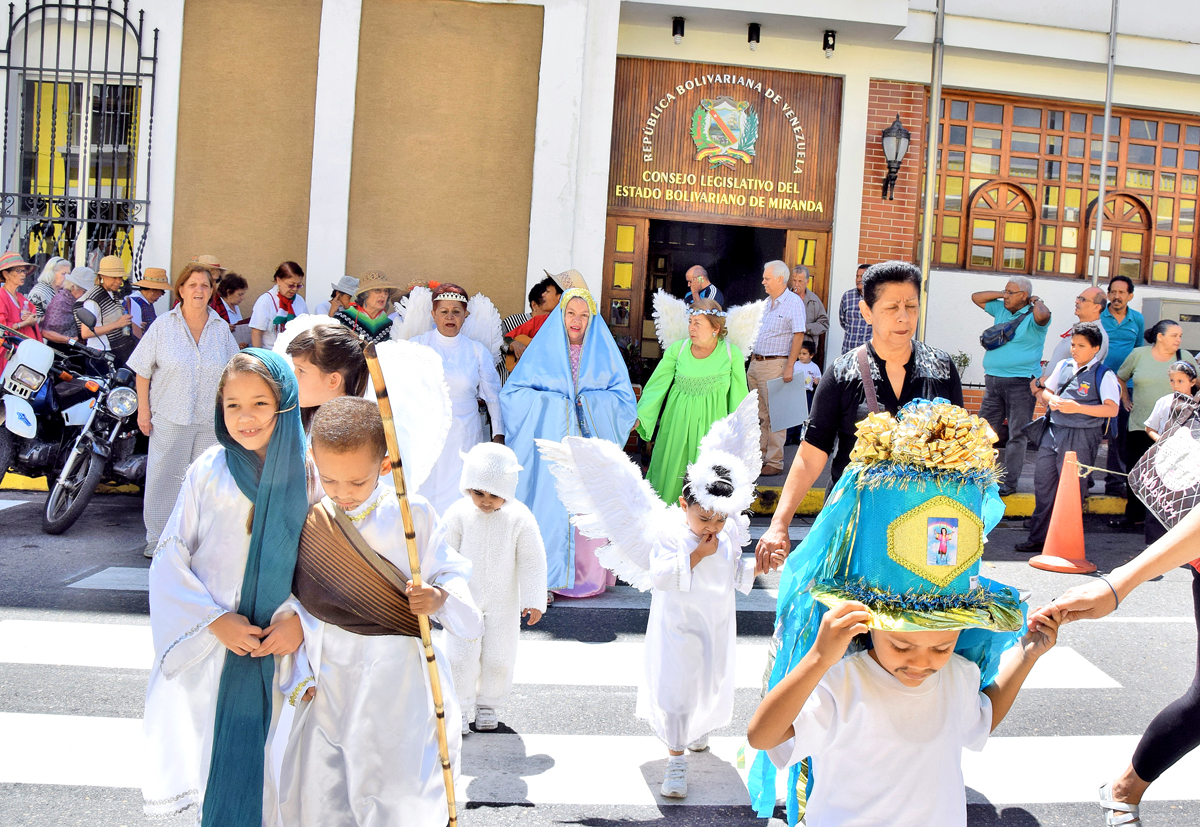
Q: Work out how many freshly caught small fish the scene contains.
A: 0